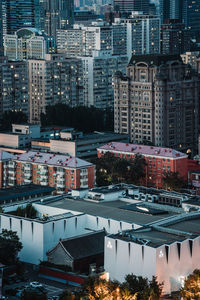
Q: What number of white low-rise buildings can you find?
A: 2